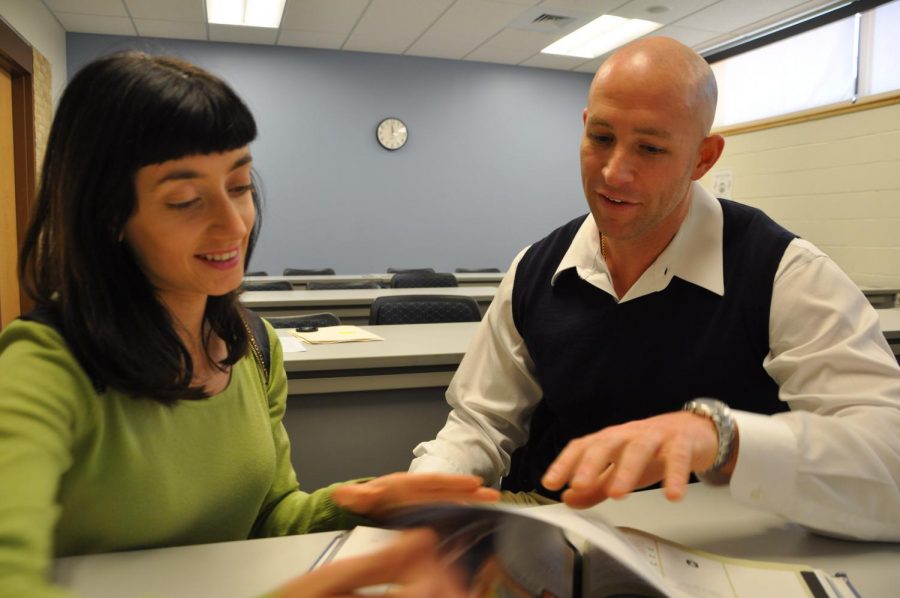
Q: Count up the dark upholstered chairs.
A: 9